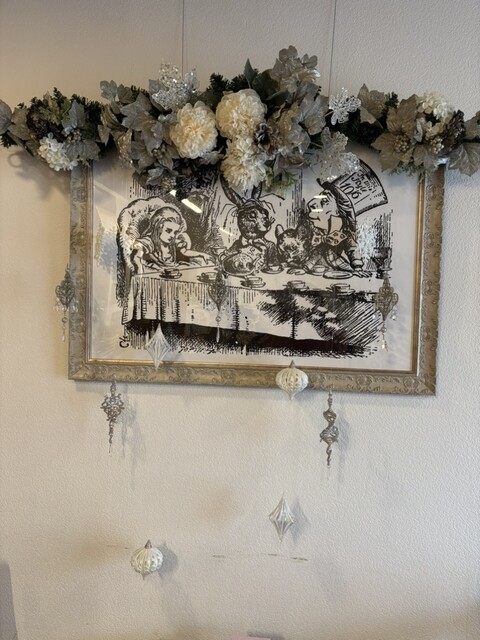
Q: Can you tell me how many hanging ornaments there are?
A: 9